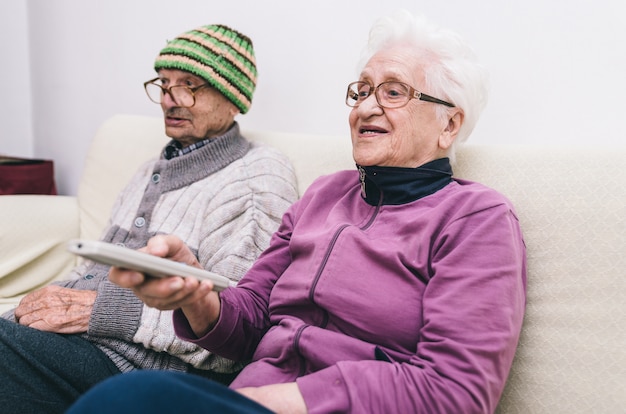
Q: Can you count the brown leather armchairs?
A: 0